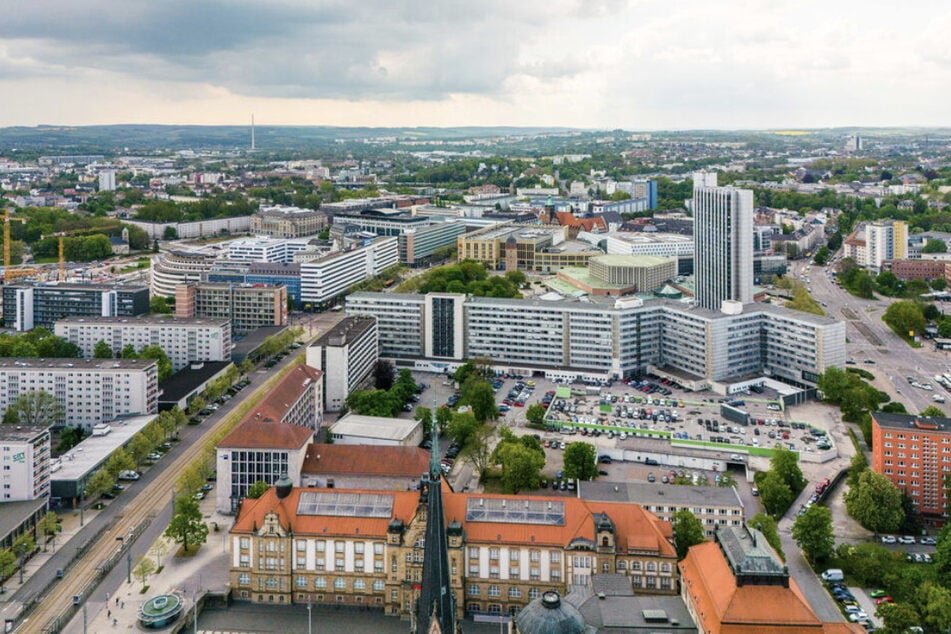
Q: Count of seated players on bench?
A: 0